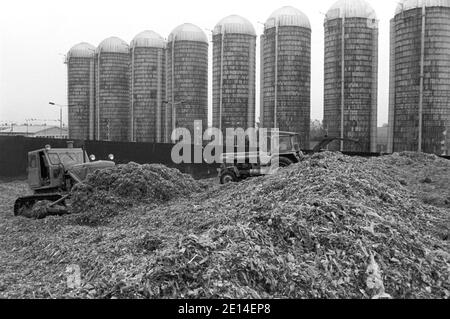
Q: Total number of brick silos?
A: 8